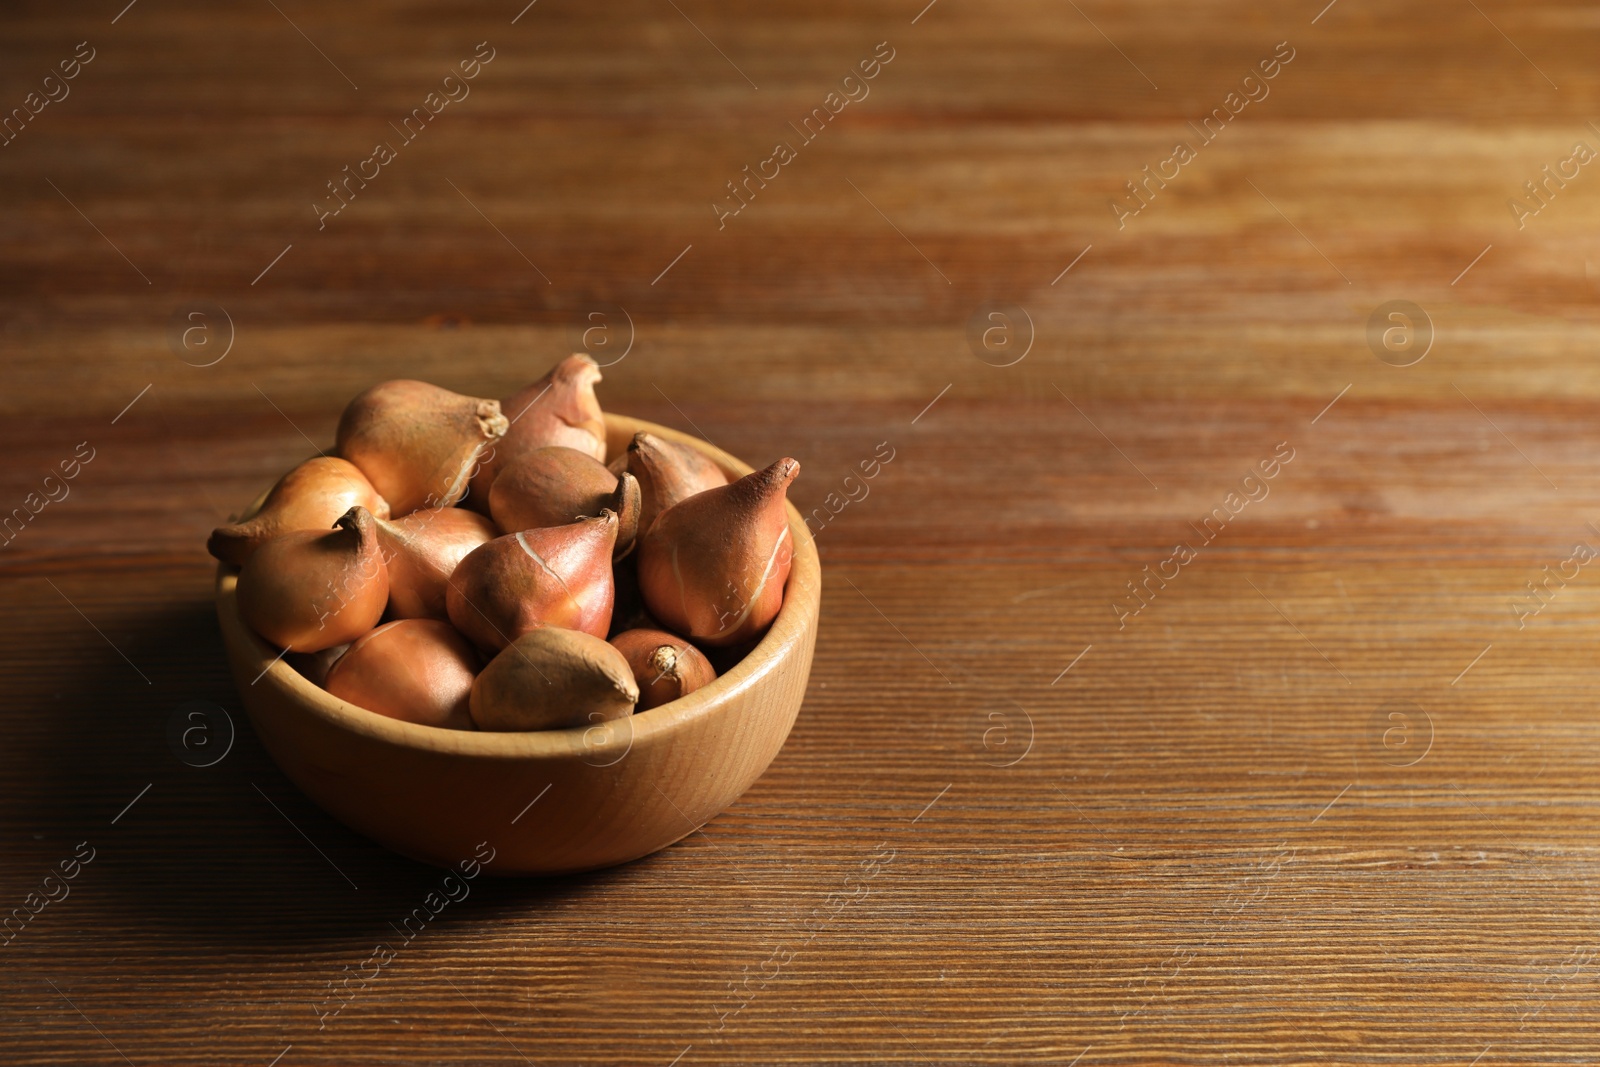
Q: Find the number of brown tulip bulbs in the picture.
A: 12